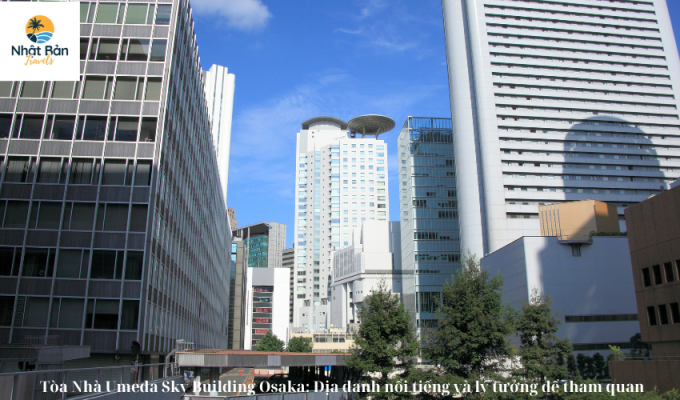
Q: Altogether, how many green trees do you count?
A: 5